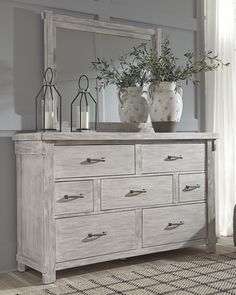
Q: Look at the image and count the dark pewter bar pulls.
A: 7